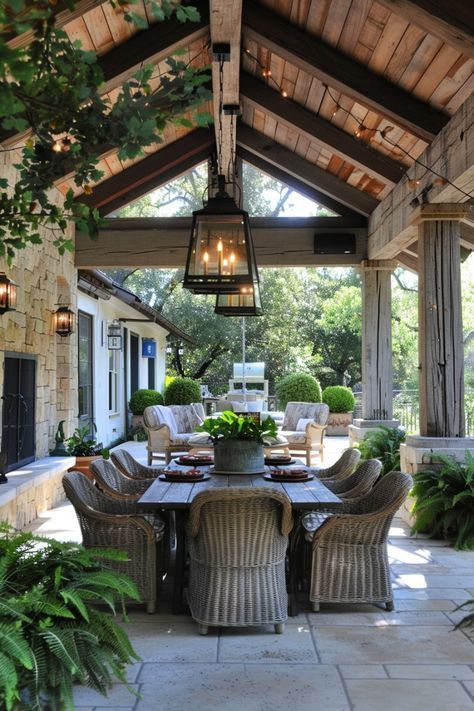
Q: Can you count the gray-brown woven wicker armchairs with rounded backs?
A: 7